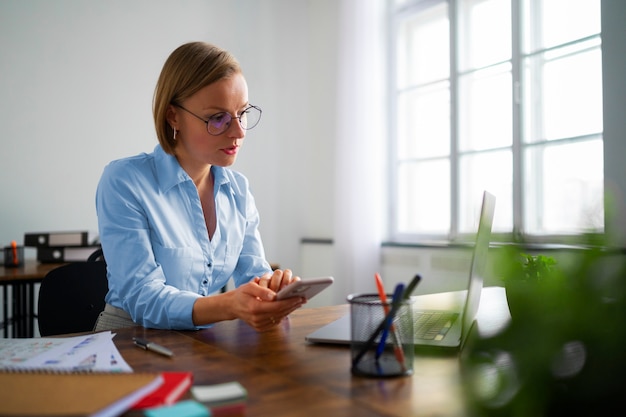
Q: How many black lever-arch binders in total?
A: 2